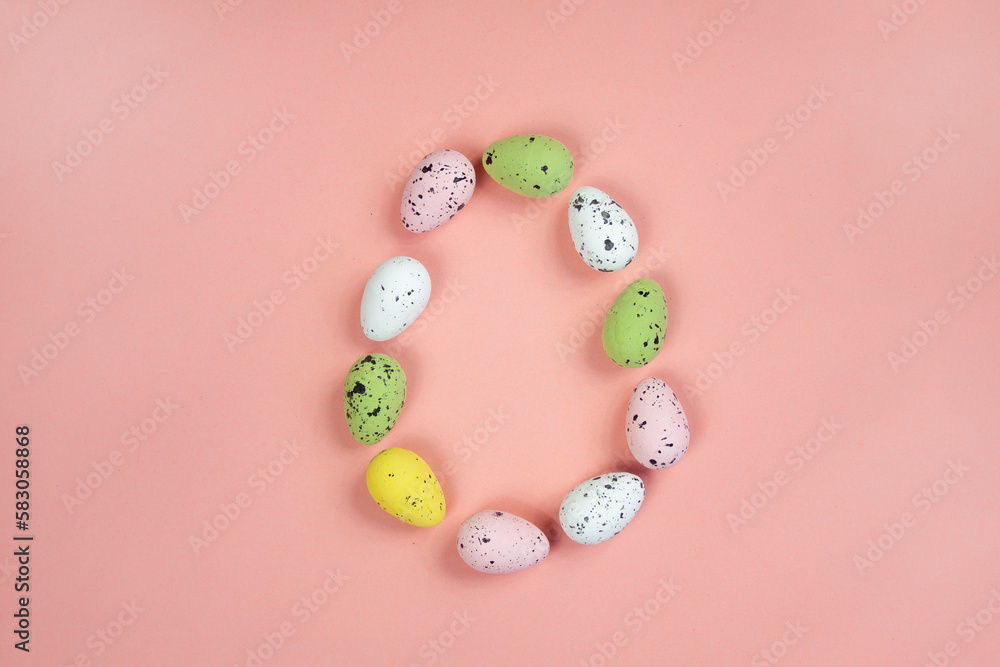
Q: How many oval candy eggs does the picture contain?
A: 10